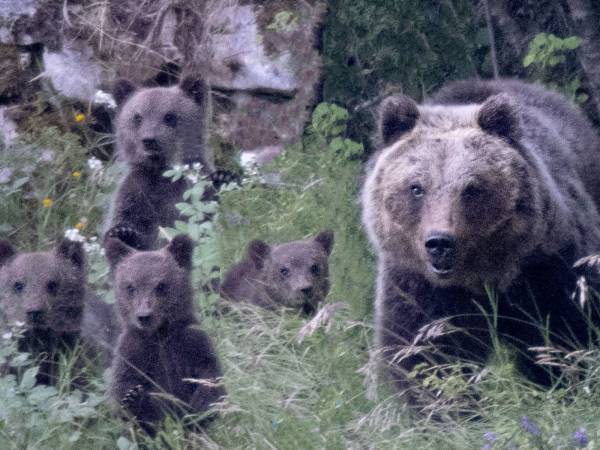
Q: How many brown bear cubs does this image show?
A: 4